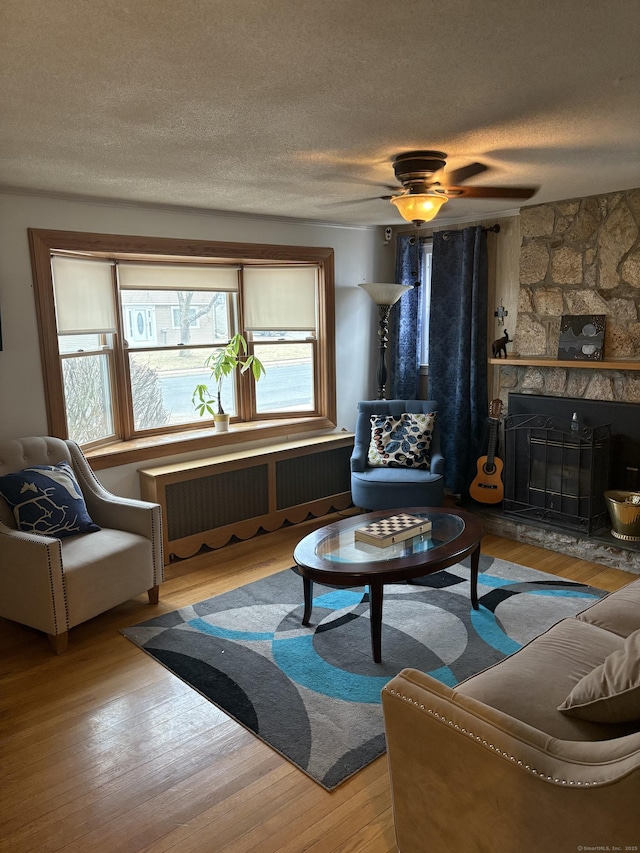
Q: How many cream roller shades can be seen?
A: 3